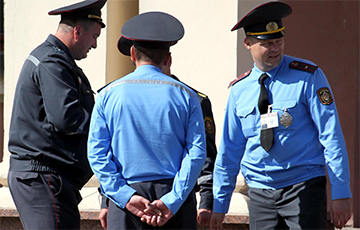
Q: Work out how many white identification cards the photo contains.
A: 1